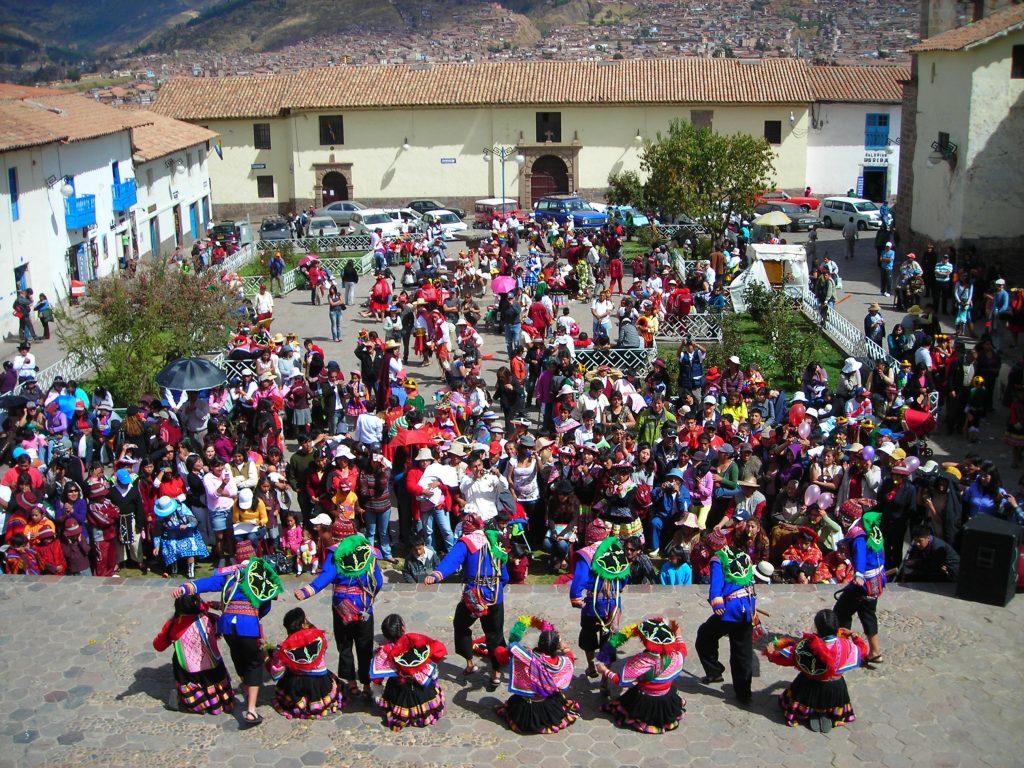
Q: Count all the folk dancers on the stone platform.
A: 12